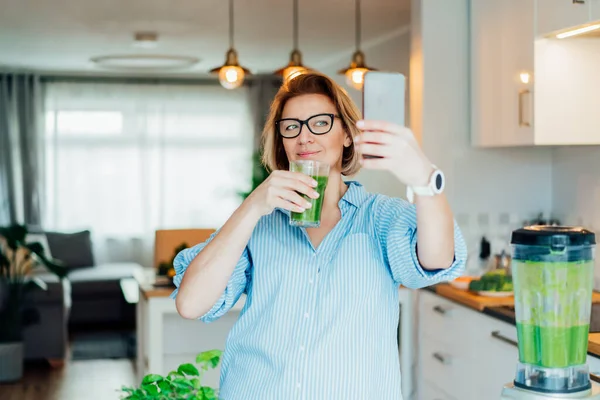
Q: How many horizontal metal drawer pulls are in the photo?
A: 3